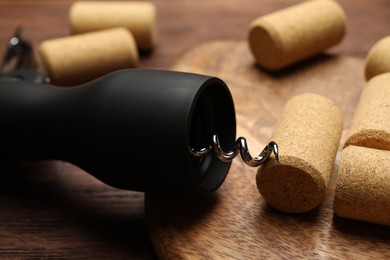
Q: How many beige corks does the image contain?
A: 7